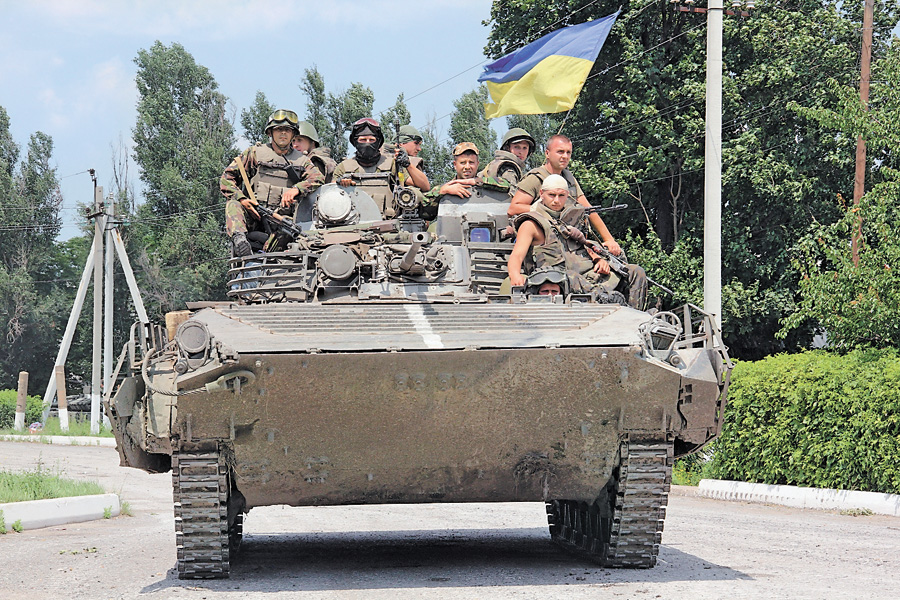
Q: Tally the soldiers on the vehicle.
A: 9